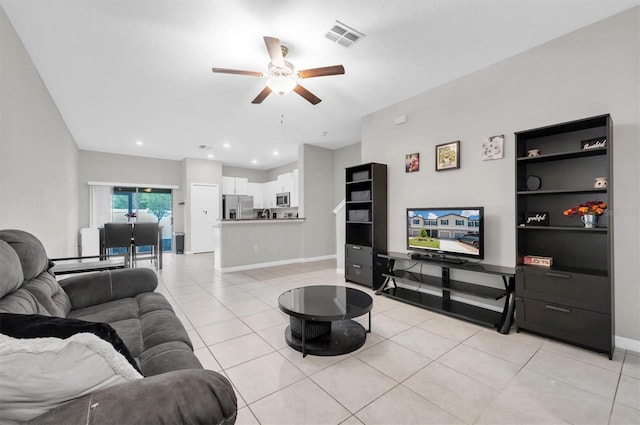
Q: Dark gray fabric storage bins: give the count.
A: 3